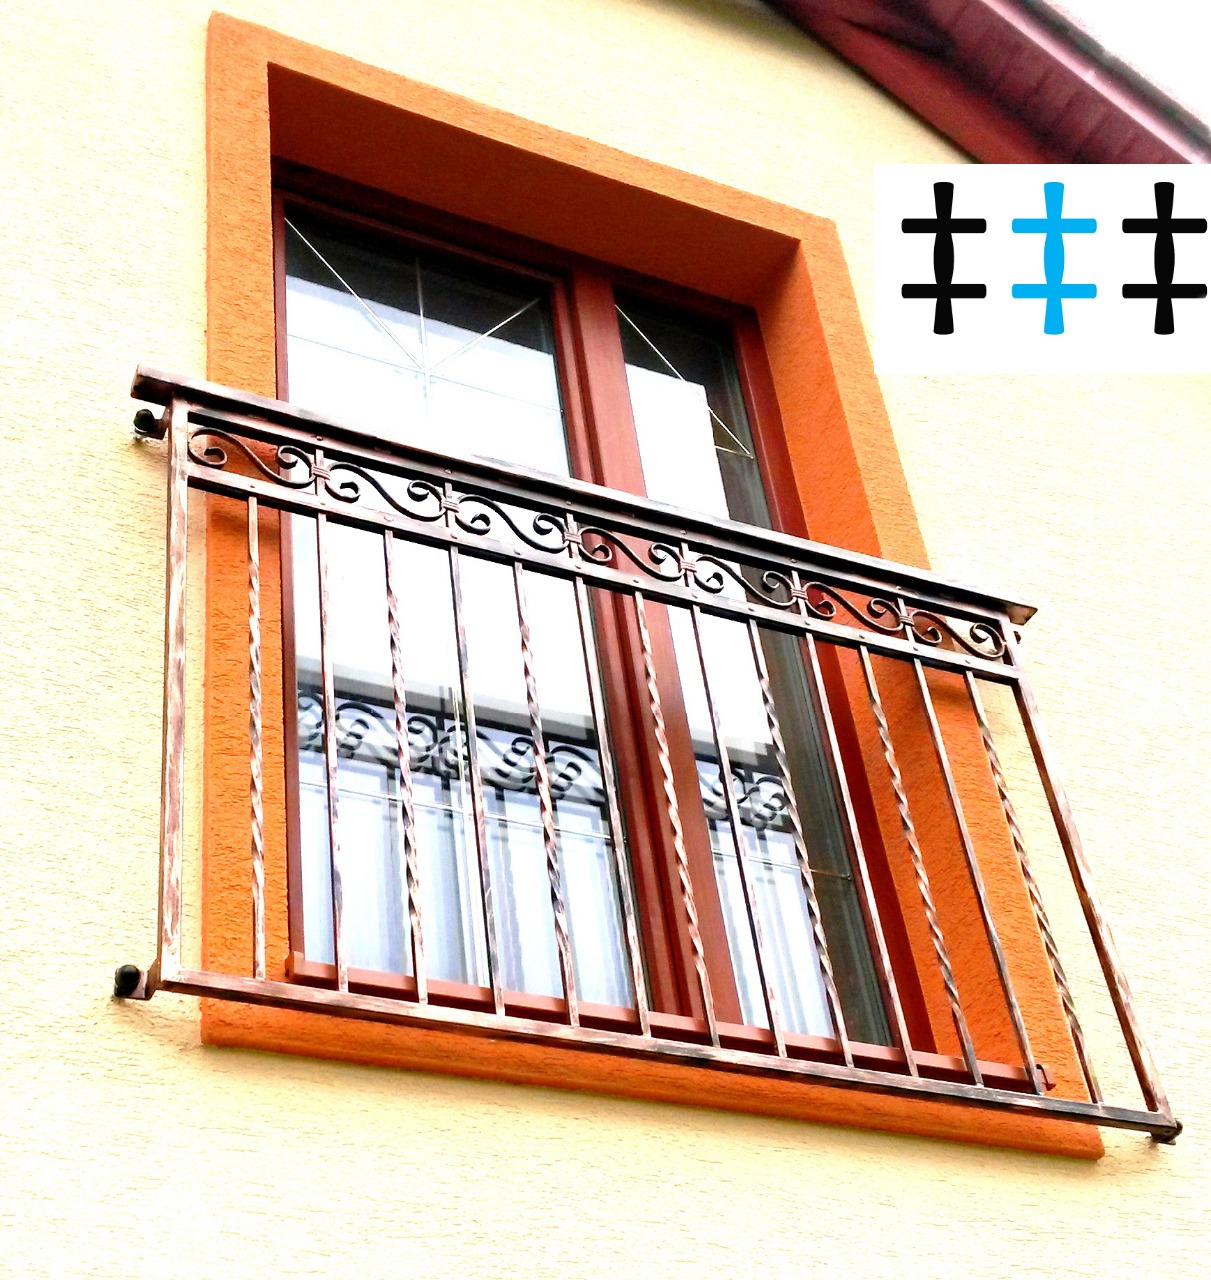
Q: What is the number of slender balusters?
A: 13